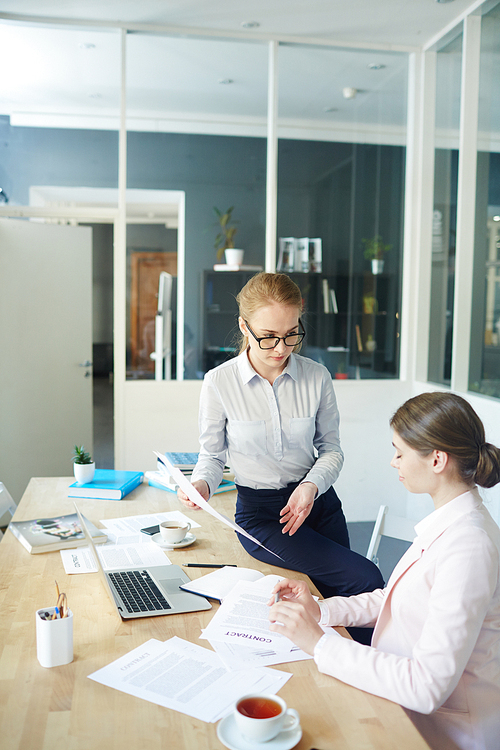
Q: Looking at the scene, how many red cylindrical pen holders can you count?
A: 0